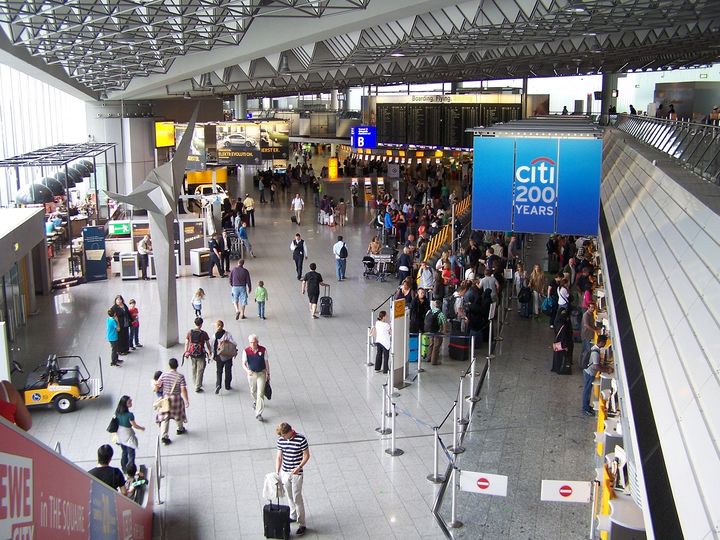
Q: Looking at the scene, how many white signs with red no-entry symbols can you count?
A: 2